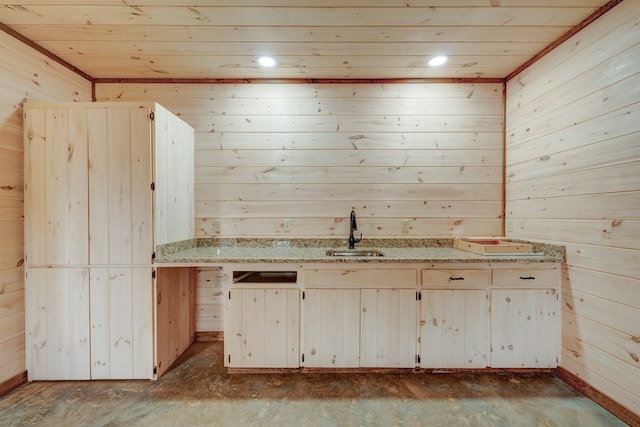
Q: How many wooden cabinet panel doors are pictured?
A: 9